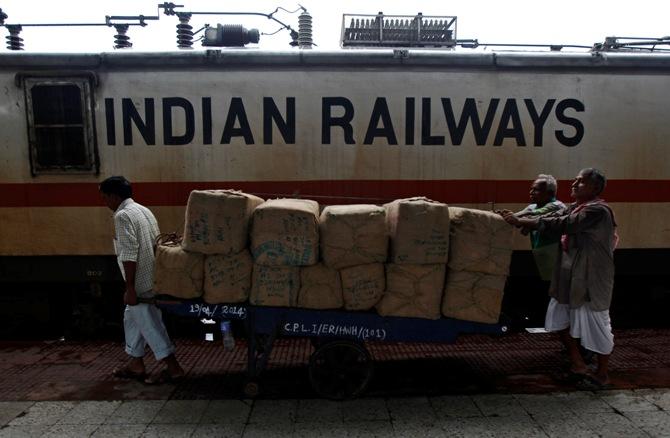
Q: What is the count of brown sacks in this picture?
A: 12